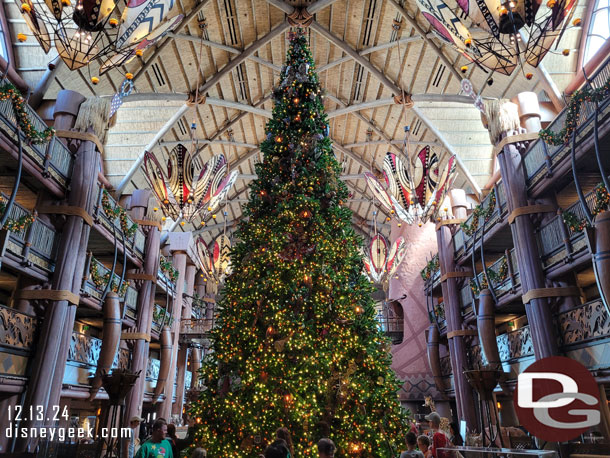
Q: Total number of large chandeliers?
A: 6